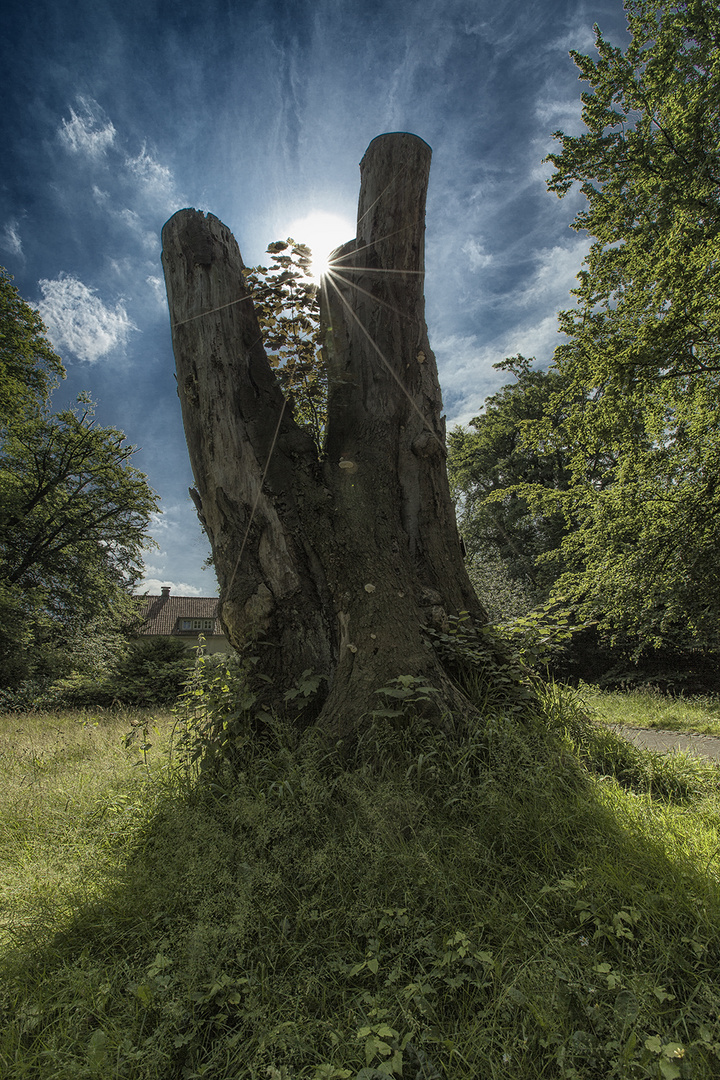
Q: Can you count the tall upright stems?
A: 2